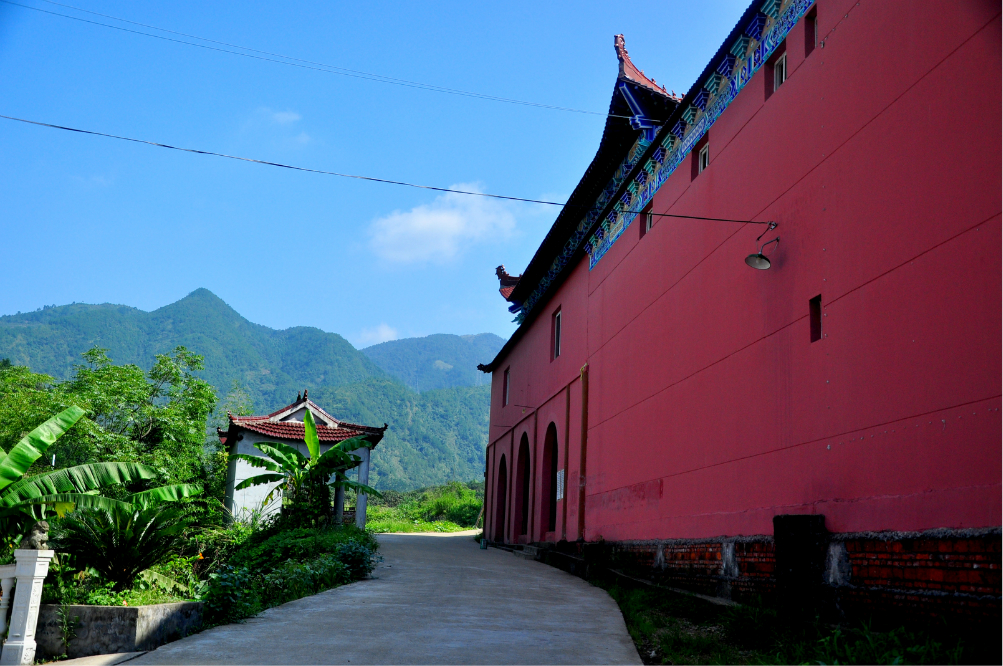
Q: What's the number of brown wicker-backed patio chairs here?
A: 0